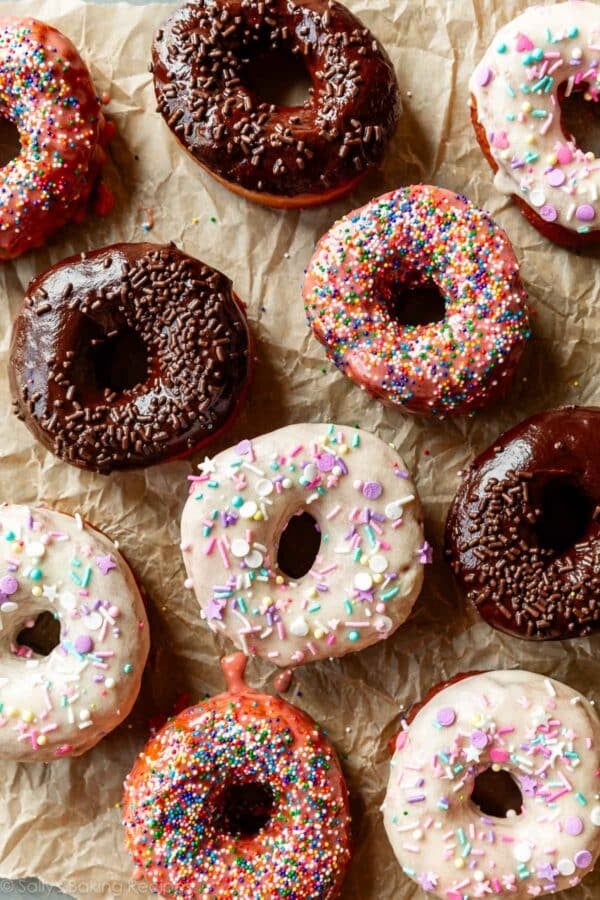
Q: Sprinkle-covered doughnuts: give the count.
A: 10